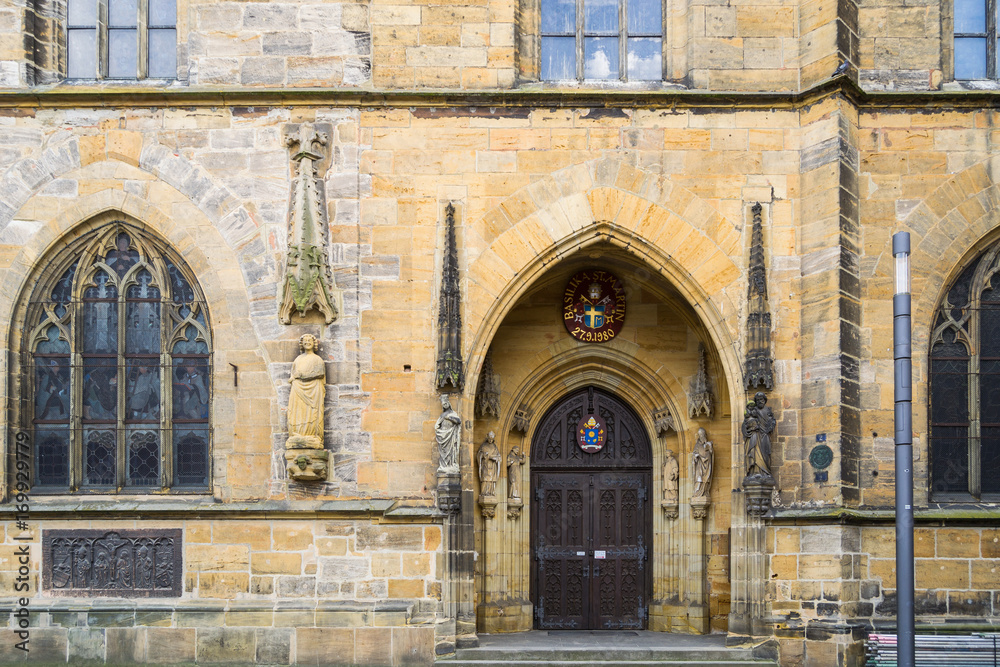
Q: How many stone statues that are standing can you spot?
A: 7